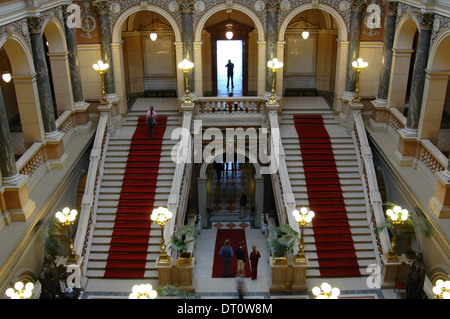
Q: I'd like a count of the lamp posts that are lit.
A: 12